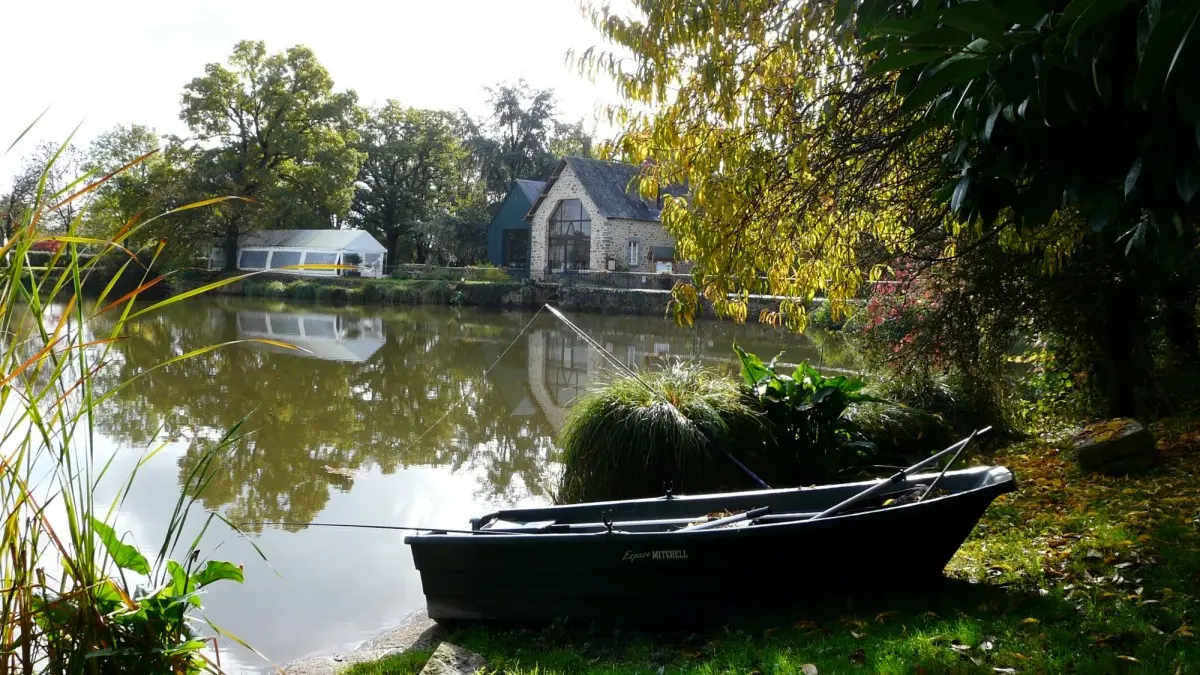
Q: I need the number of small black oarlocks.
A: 2